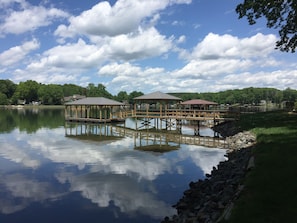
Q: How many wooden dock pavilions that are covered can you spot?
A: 3